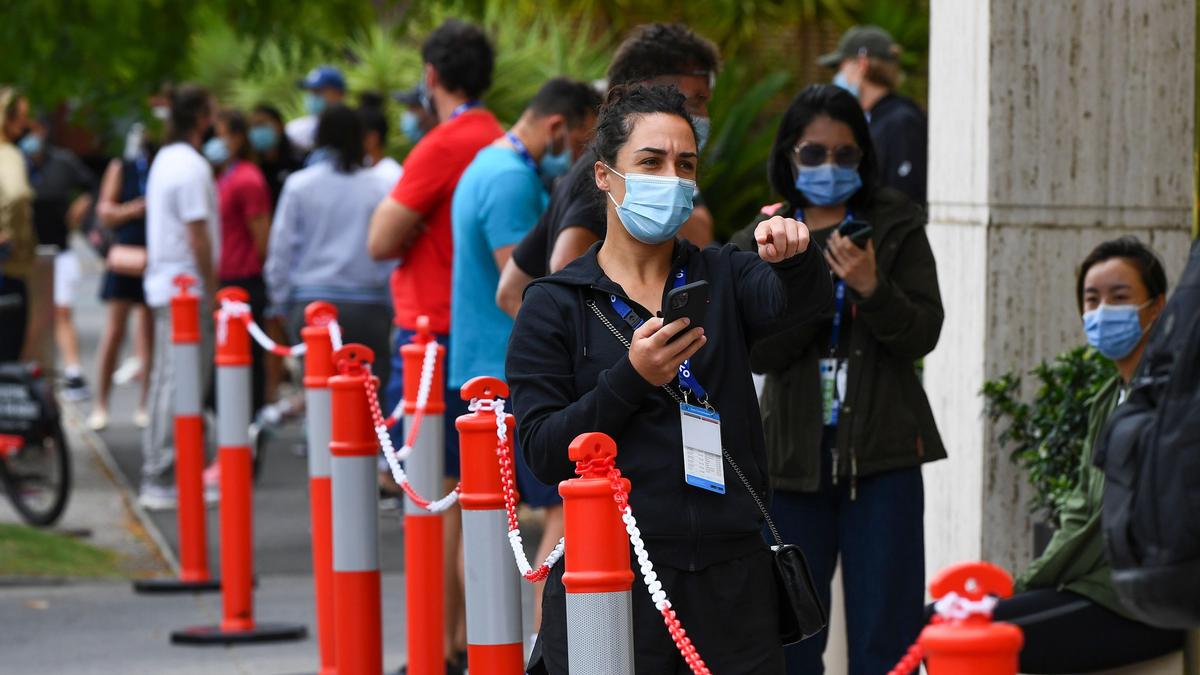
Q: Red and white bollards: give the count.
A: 8